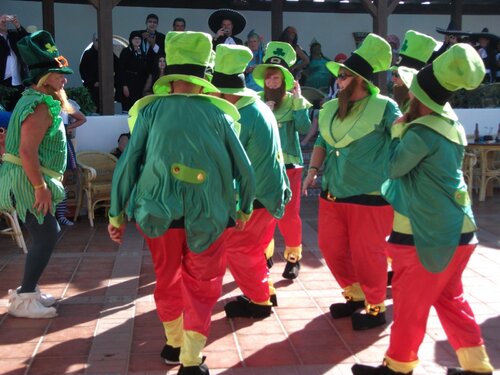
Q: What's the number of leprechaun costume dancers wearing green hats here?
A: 7